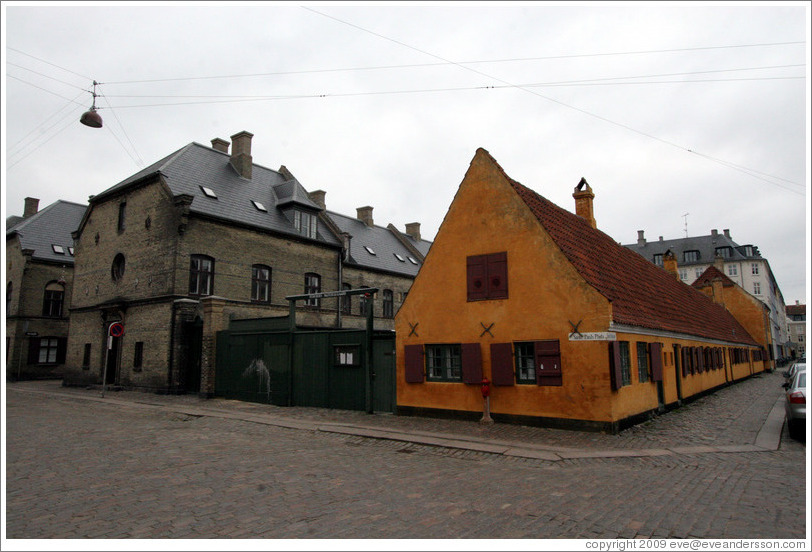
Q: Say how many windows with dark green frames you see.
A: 4